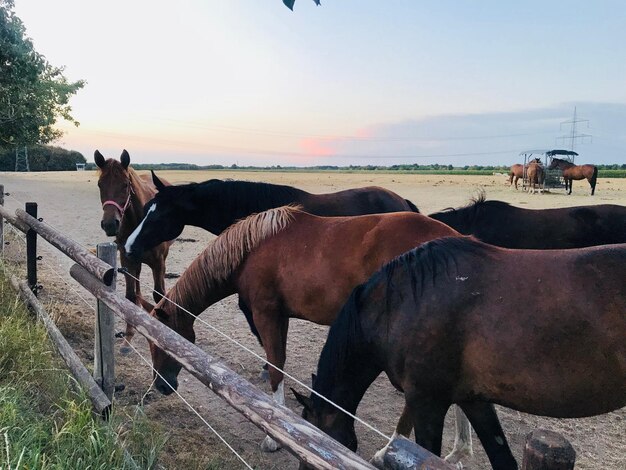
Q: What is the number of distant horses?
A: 3